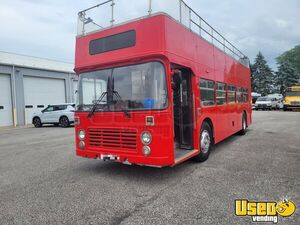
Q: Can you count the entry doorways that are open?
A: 1